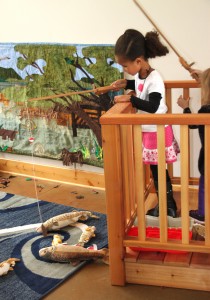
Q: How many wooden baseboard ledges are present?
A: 1